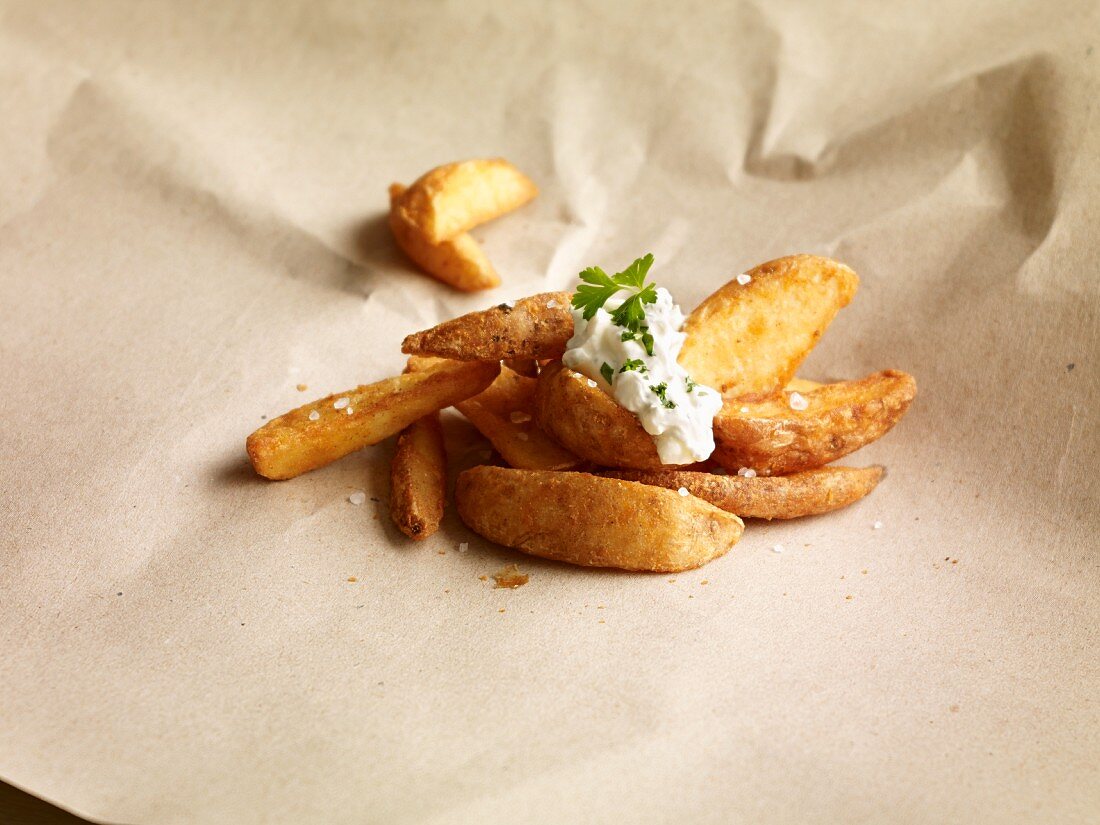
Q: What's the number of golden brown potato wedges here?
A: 11